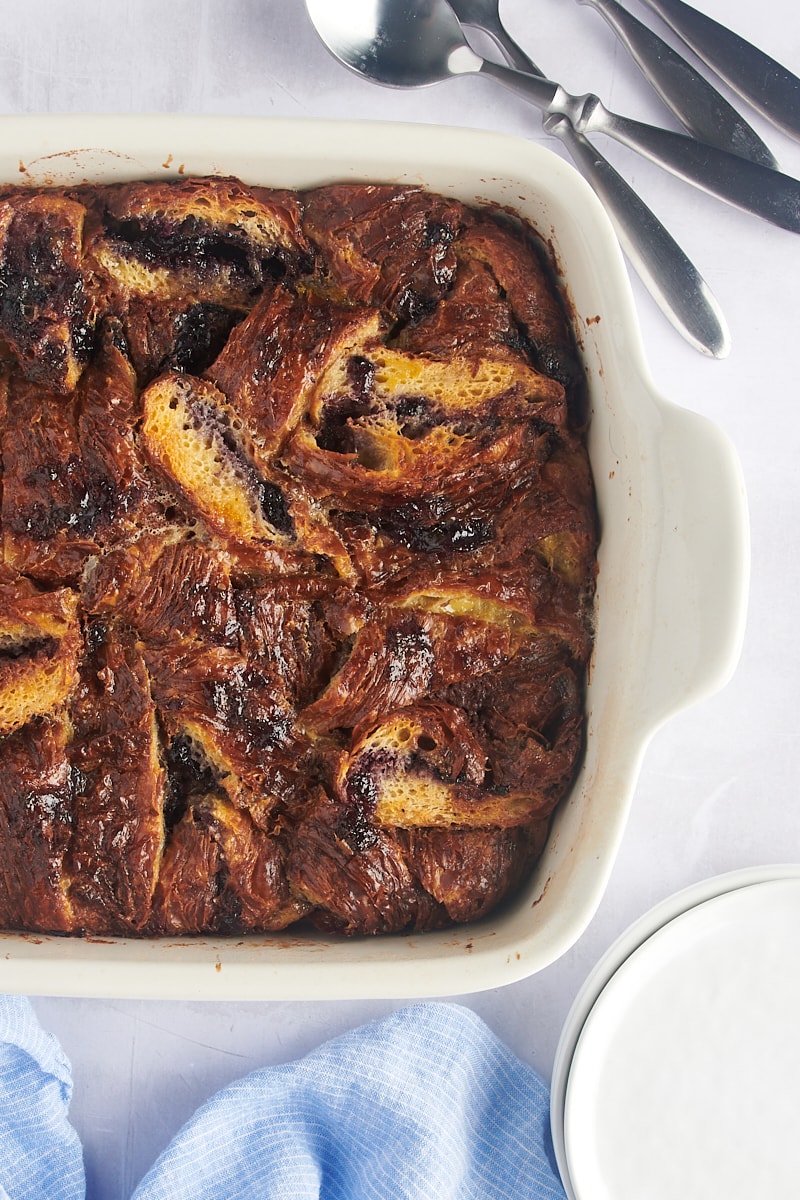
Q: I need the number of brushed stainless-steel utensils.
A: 4